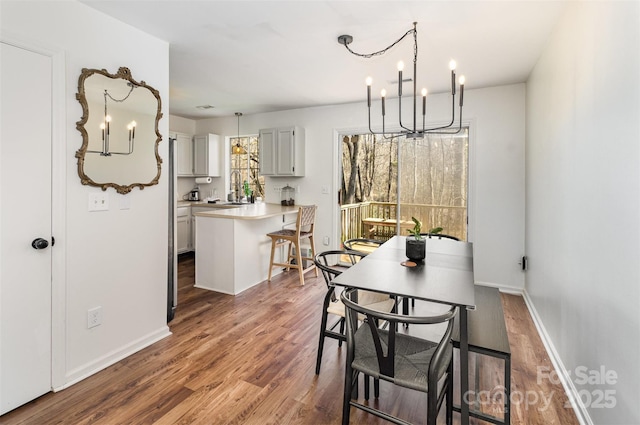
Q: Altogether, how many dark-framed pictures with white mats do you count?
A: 0